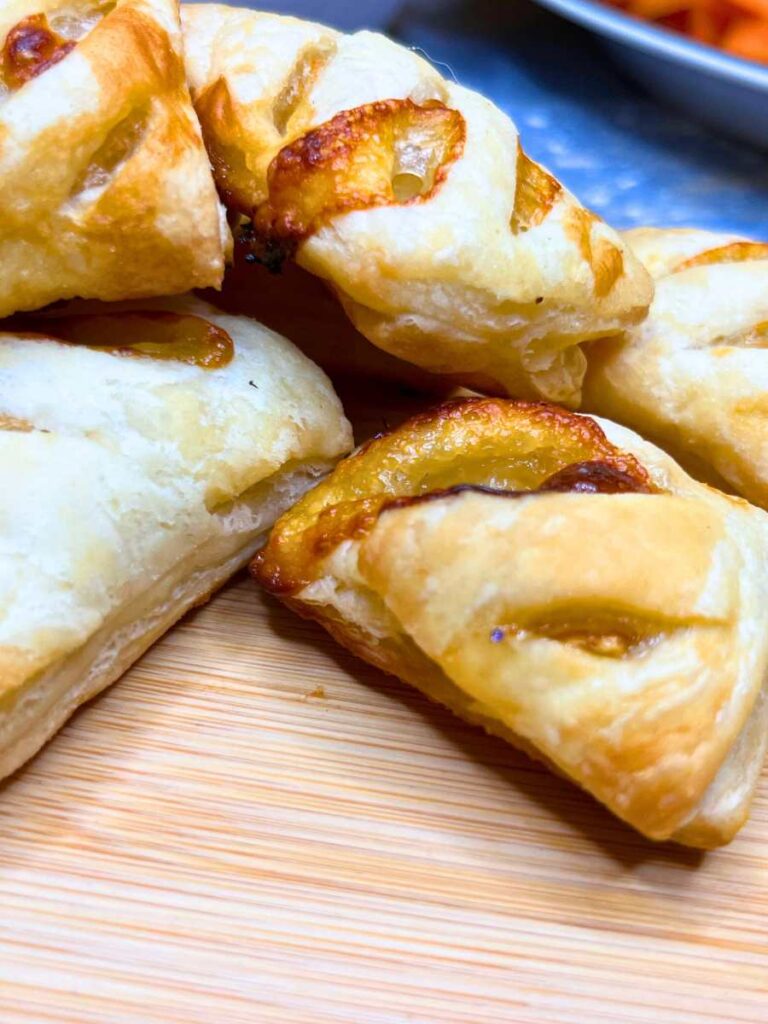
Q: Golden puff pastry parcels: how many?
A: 5